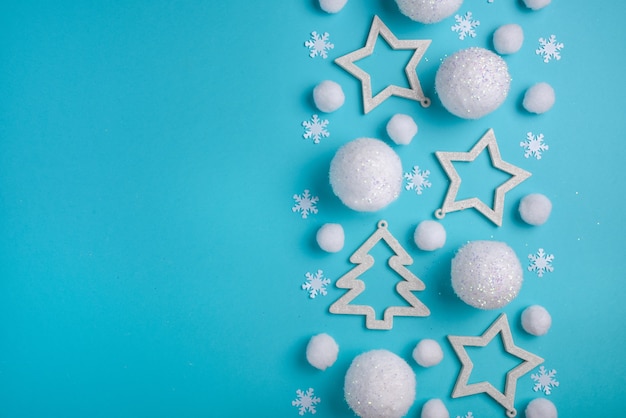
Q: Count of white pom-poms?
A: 14